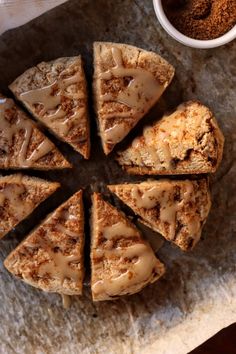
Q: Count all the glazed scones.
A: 8